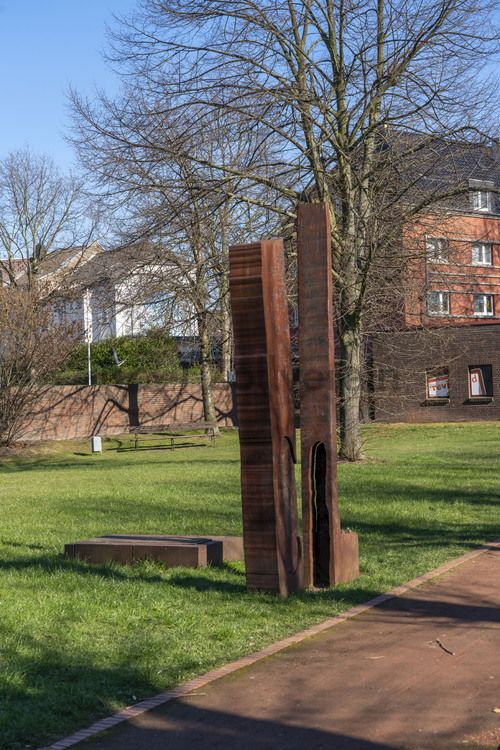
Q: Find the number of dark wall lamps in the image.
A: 0